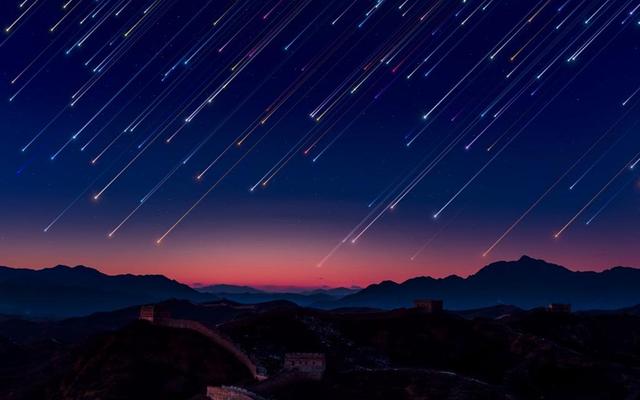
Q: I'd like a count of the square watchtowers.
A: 4